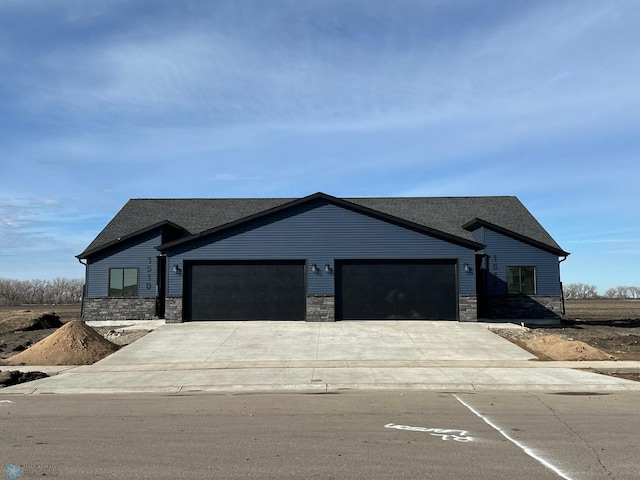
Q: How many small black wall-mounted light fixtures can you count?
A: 4